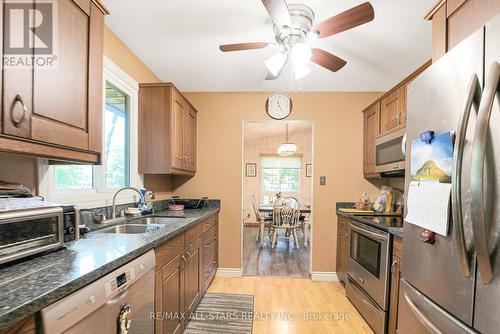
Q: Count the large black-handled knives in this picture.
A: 0